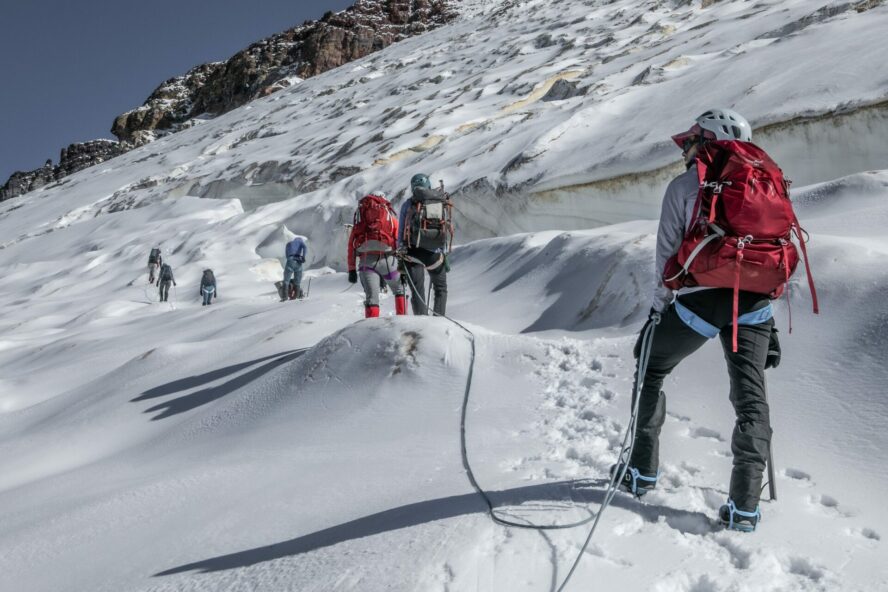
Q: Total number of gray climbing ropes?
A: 1